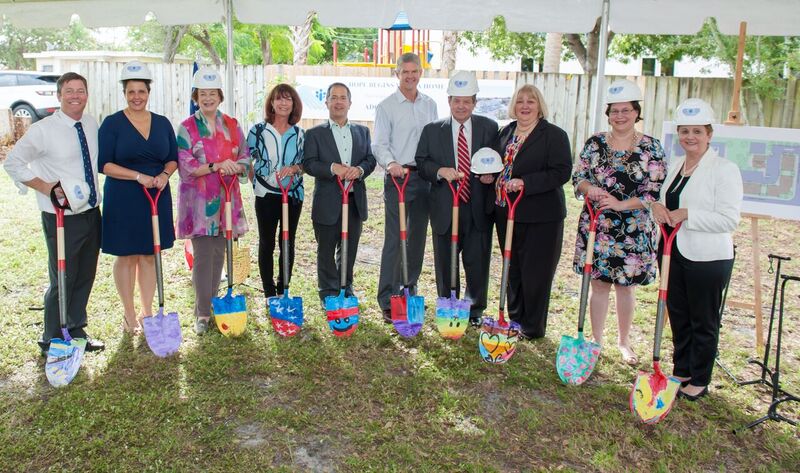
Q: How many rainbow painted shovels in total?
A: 1